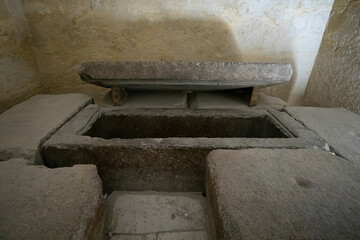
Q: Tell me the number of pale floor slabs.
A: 3